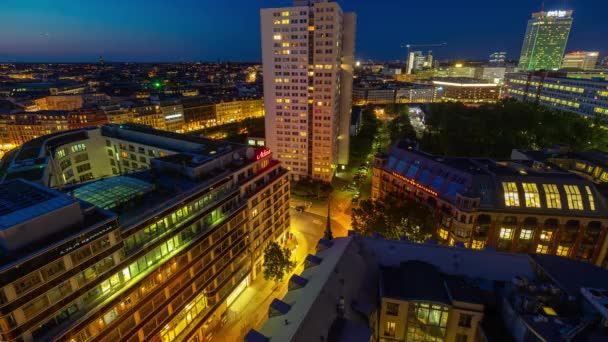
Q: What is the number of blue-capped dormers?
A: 5